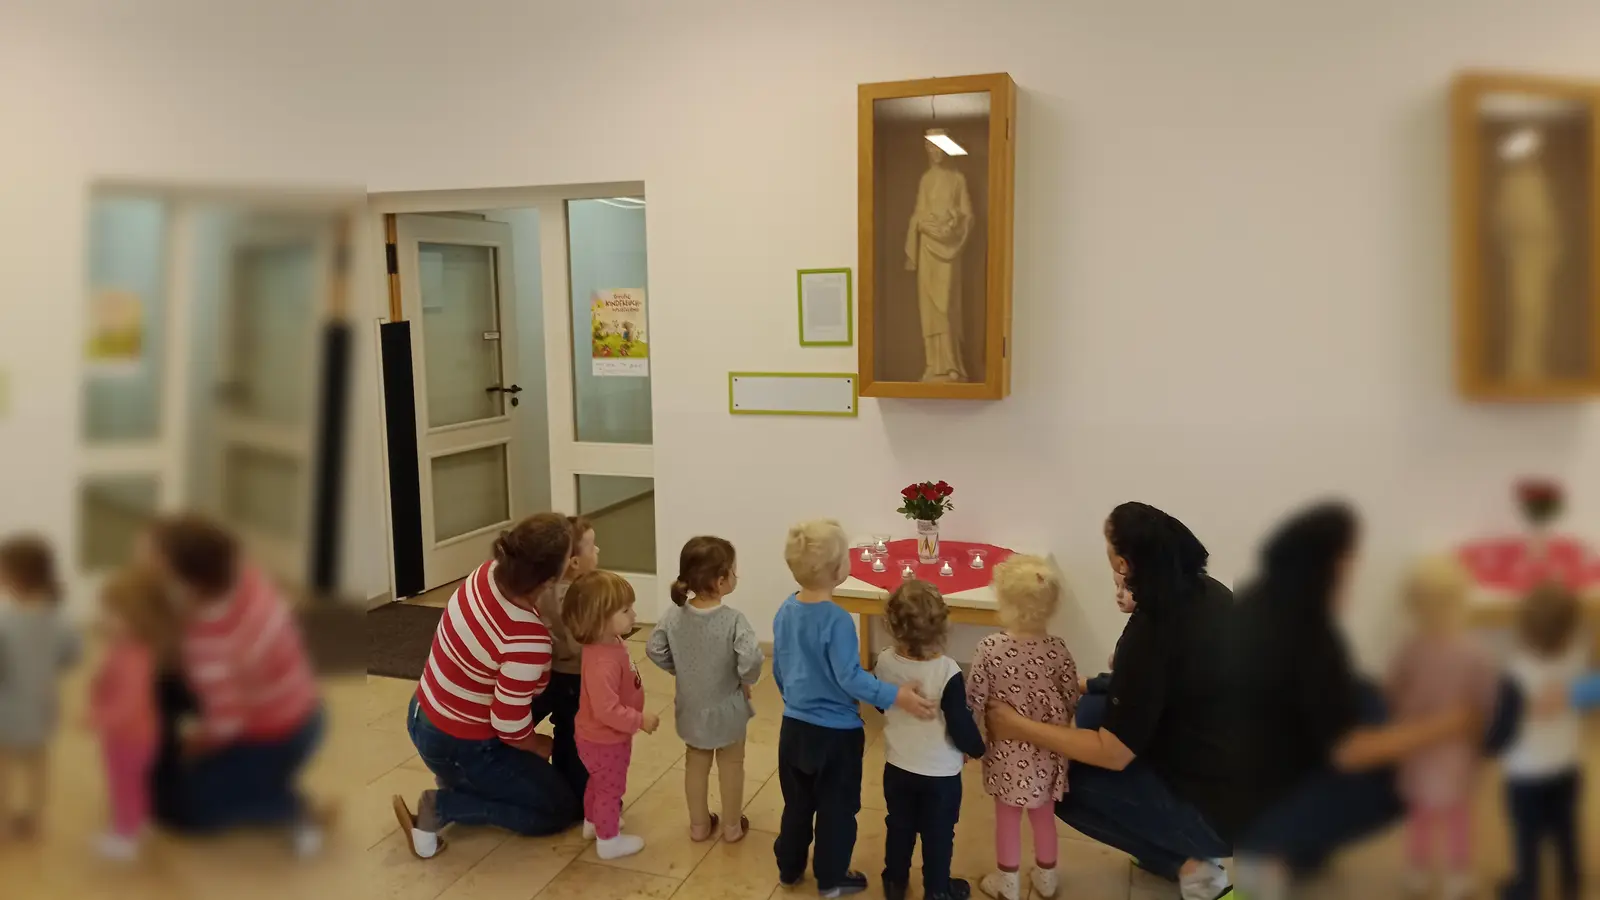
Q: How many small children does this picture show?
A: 7